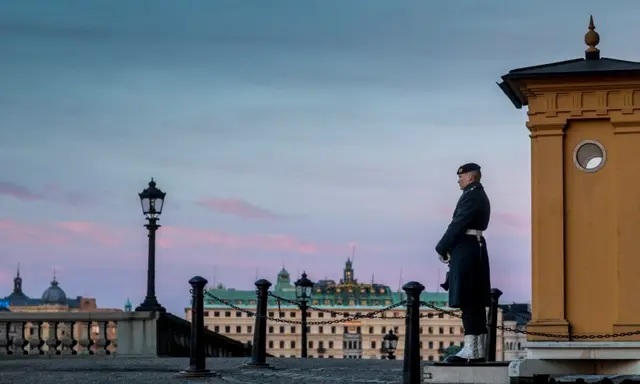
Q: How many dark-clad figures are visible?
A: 1